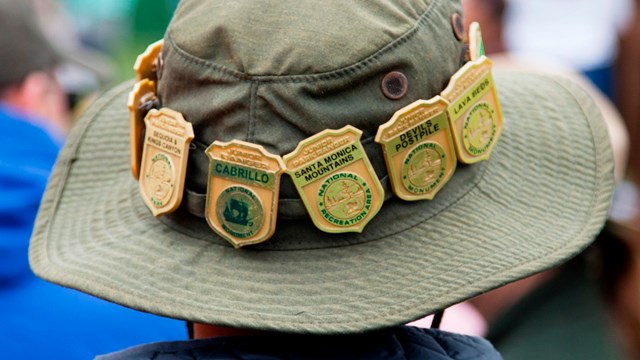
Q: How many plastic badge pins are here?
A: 8